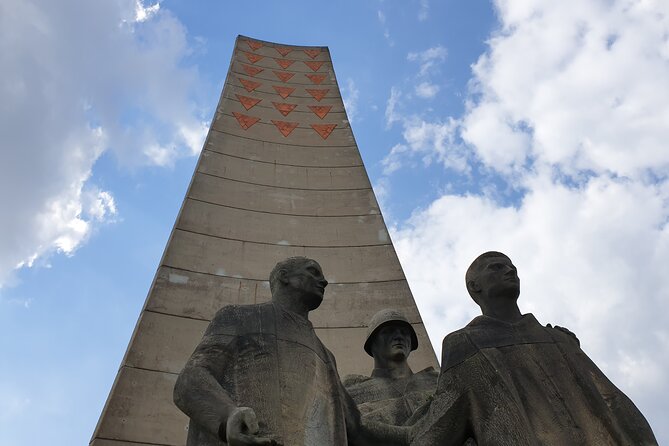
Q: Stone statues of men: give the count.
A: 3